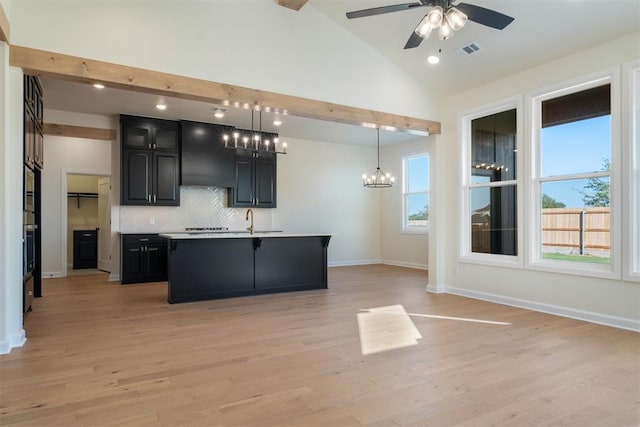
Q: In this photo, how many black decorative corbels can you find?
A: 3